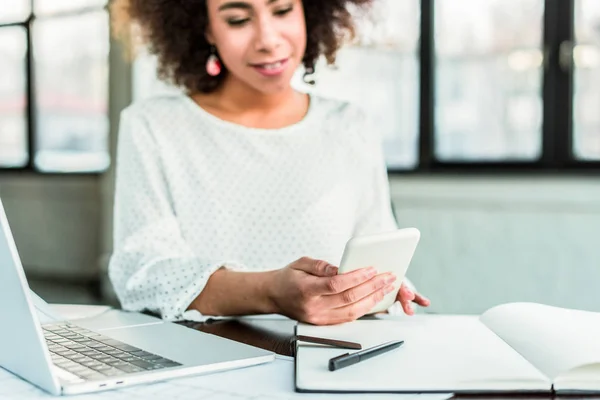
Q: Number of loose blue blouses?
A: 0